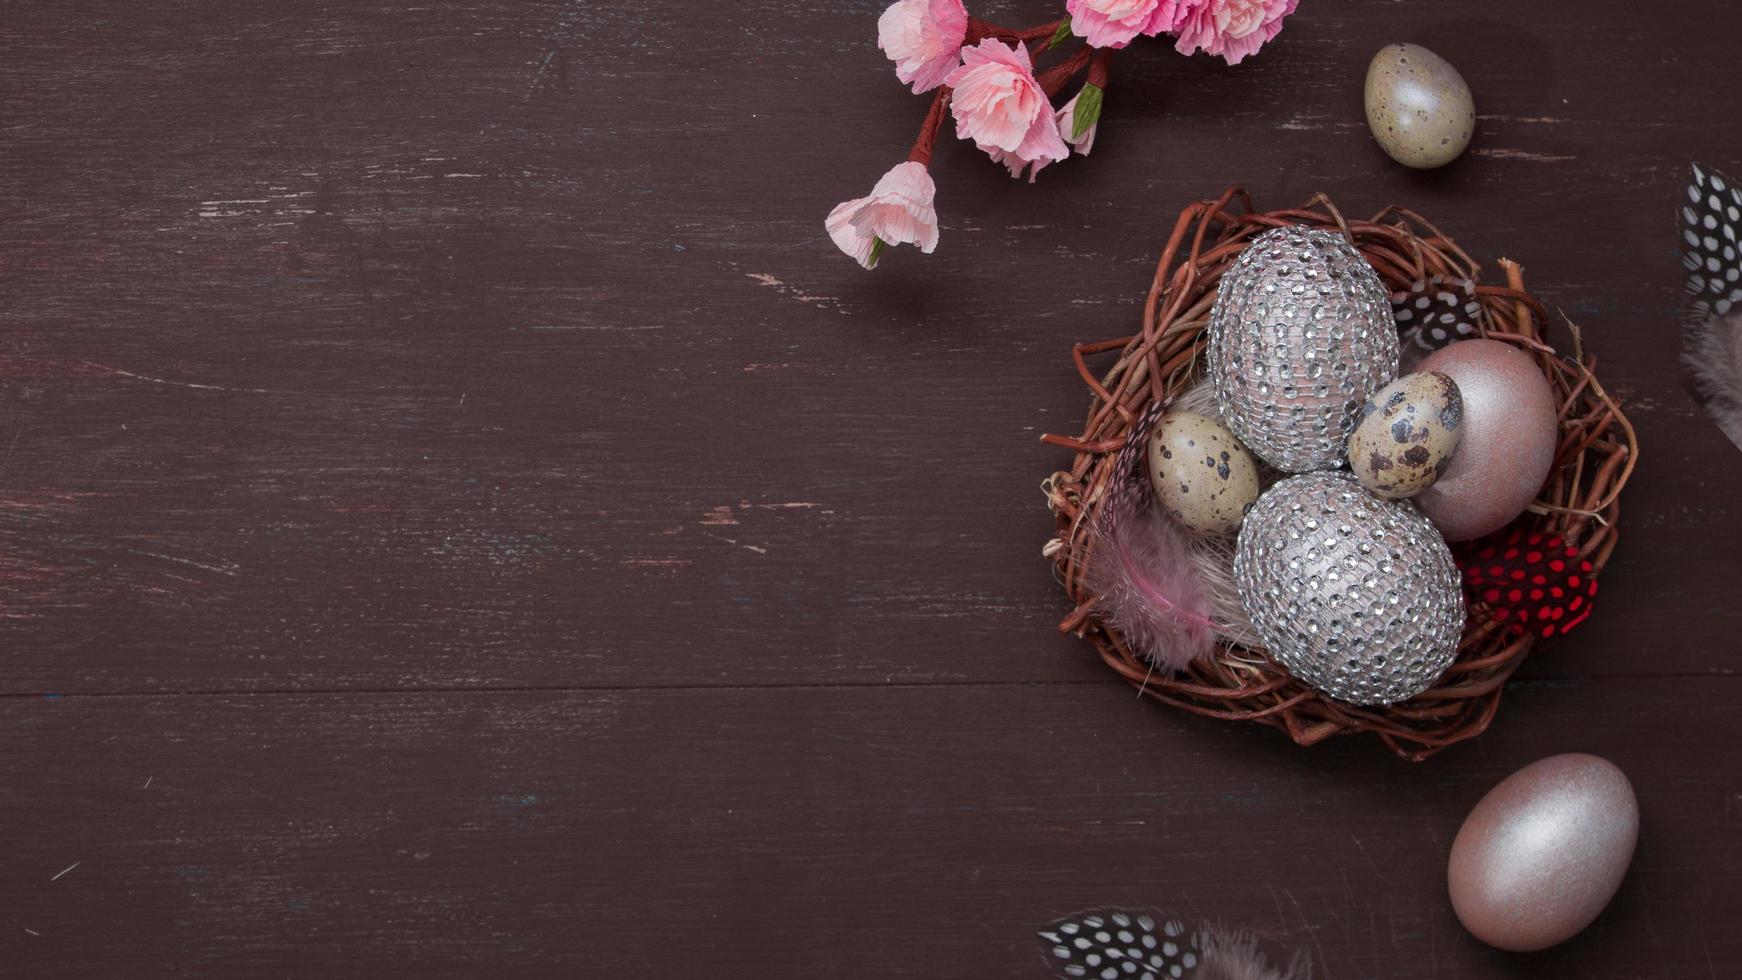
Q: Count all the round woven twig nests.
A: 1